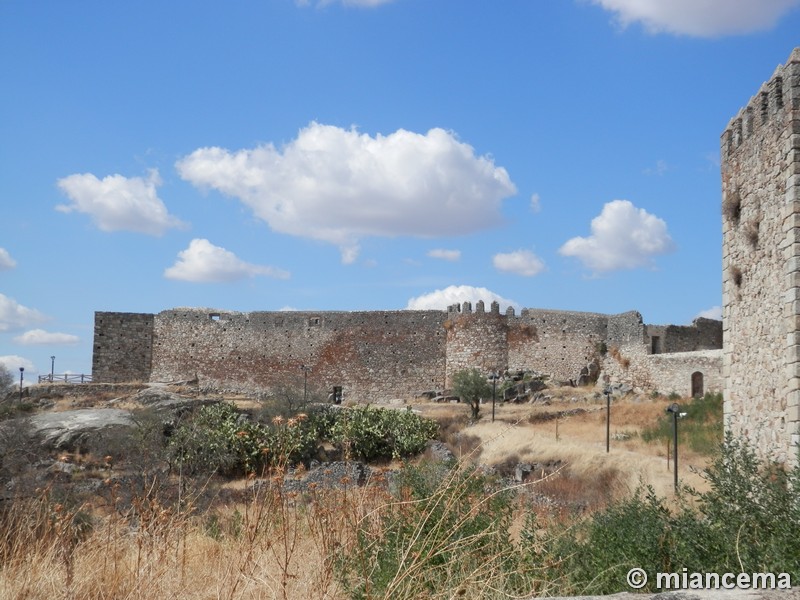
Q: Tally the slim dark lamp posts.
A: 6